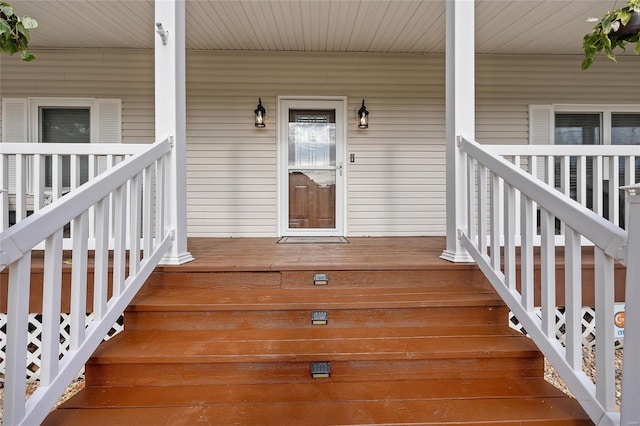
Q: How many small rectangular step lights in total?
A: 3